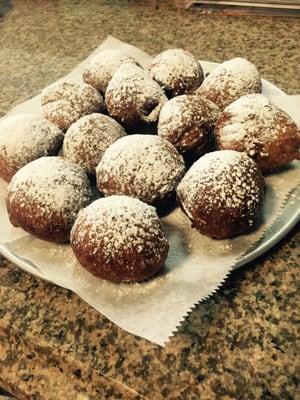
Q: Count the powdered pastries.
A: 13